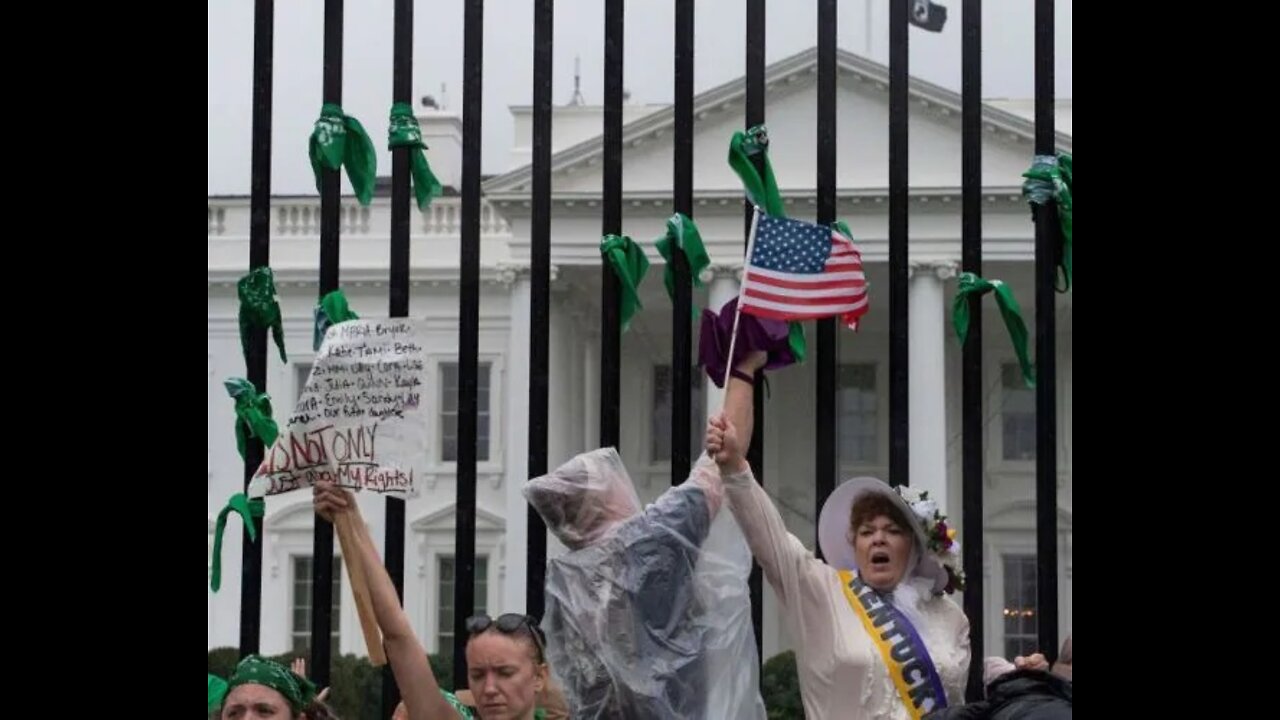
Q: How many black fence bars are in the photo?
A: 12